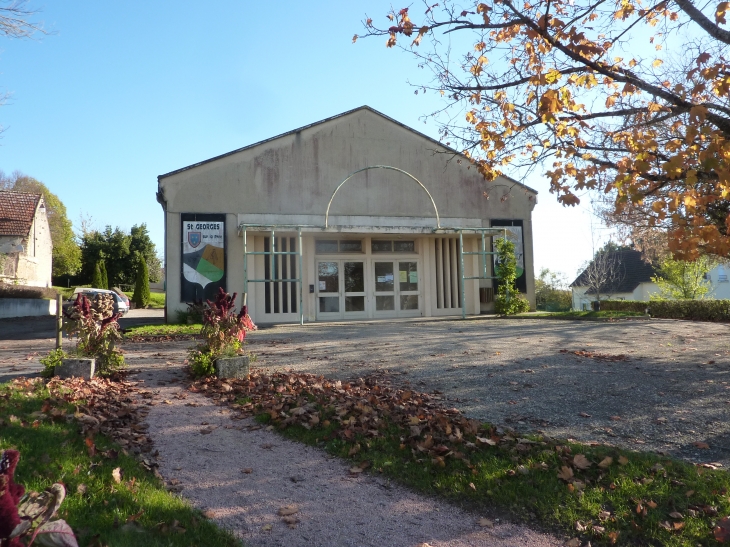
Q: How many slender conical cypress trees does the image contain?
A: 3